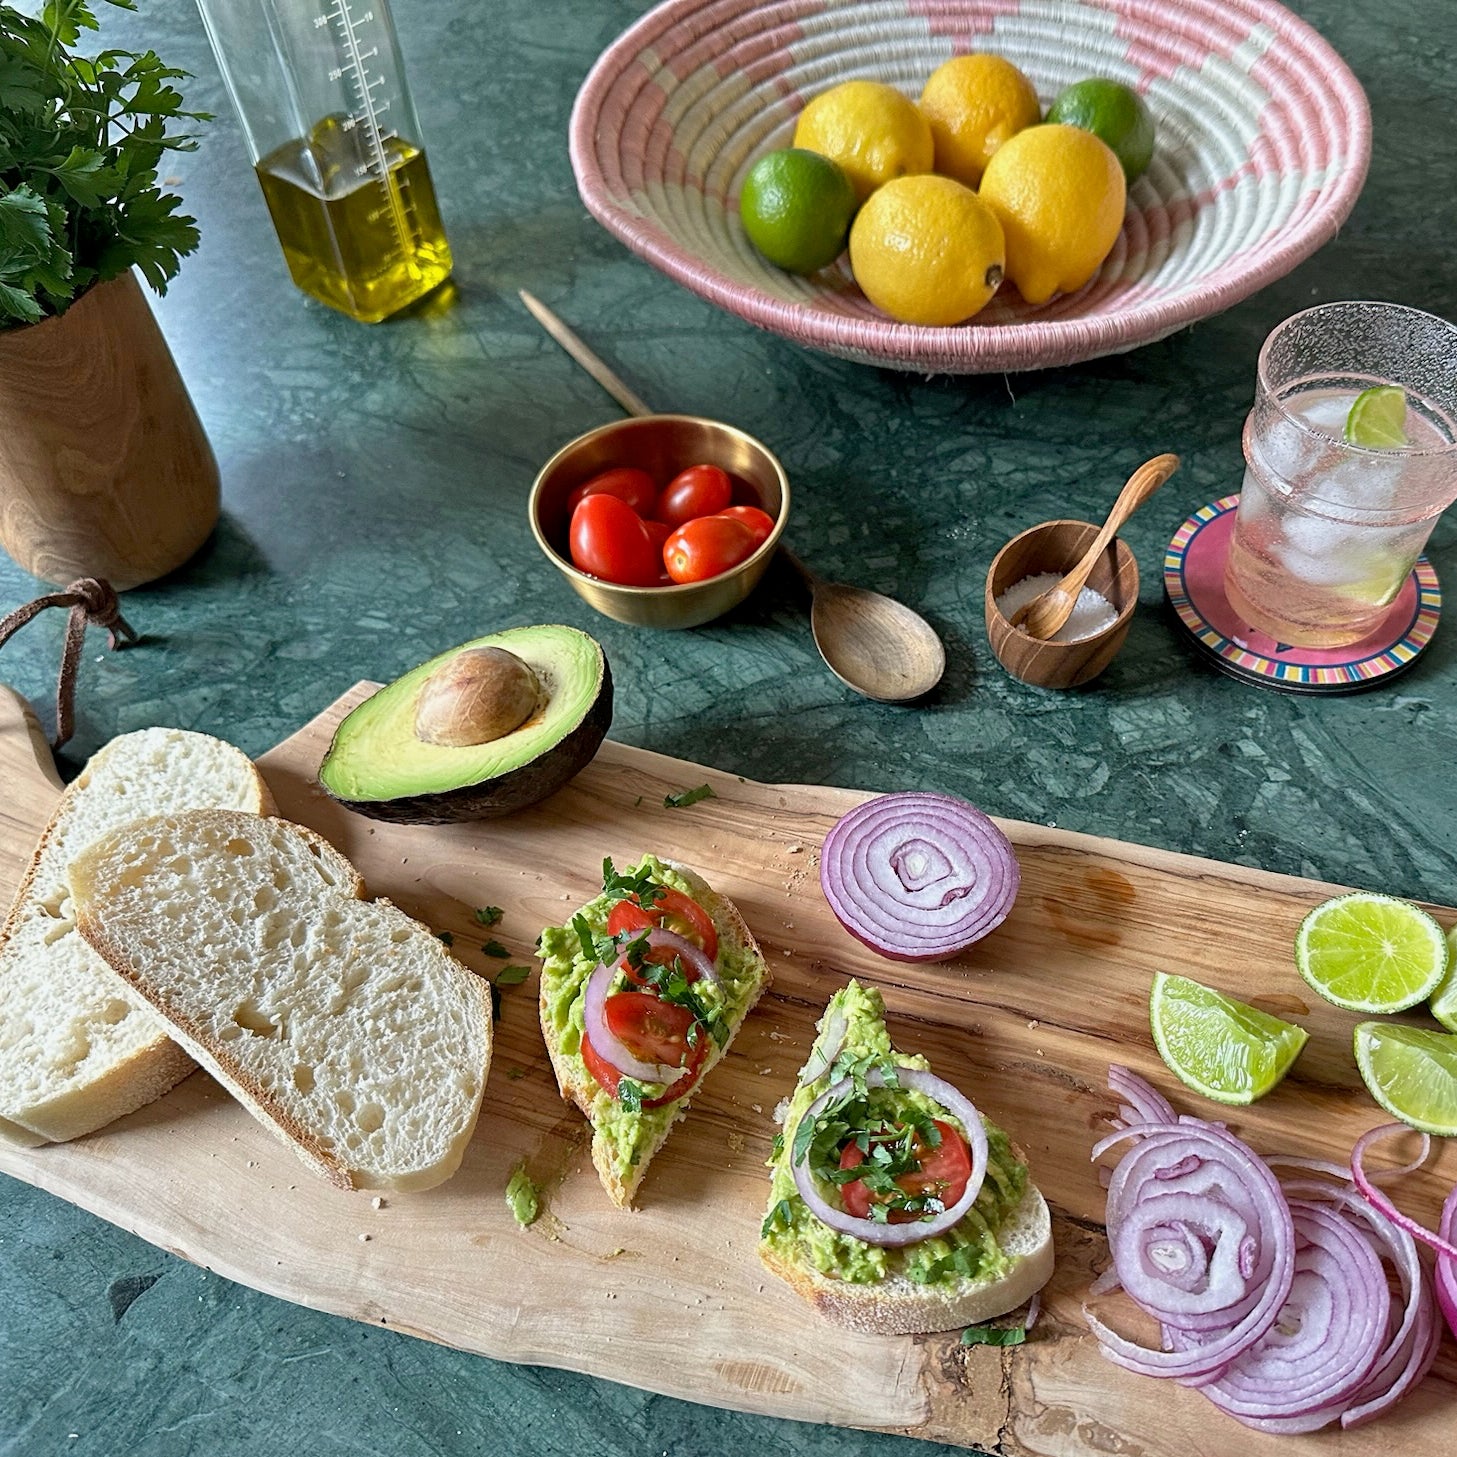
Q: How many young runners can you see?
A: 0